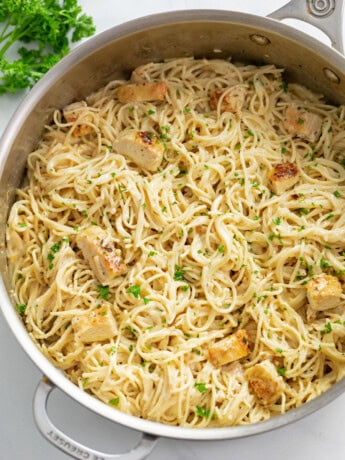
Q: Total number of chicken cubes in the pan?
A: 11